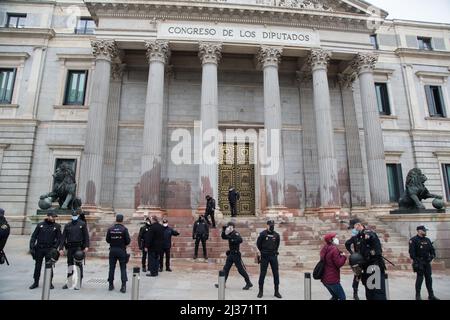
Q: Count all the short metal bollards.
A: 5